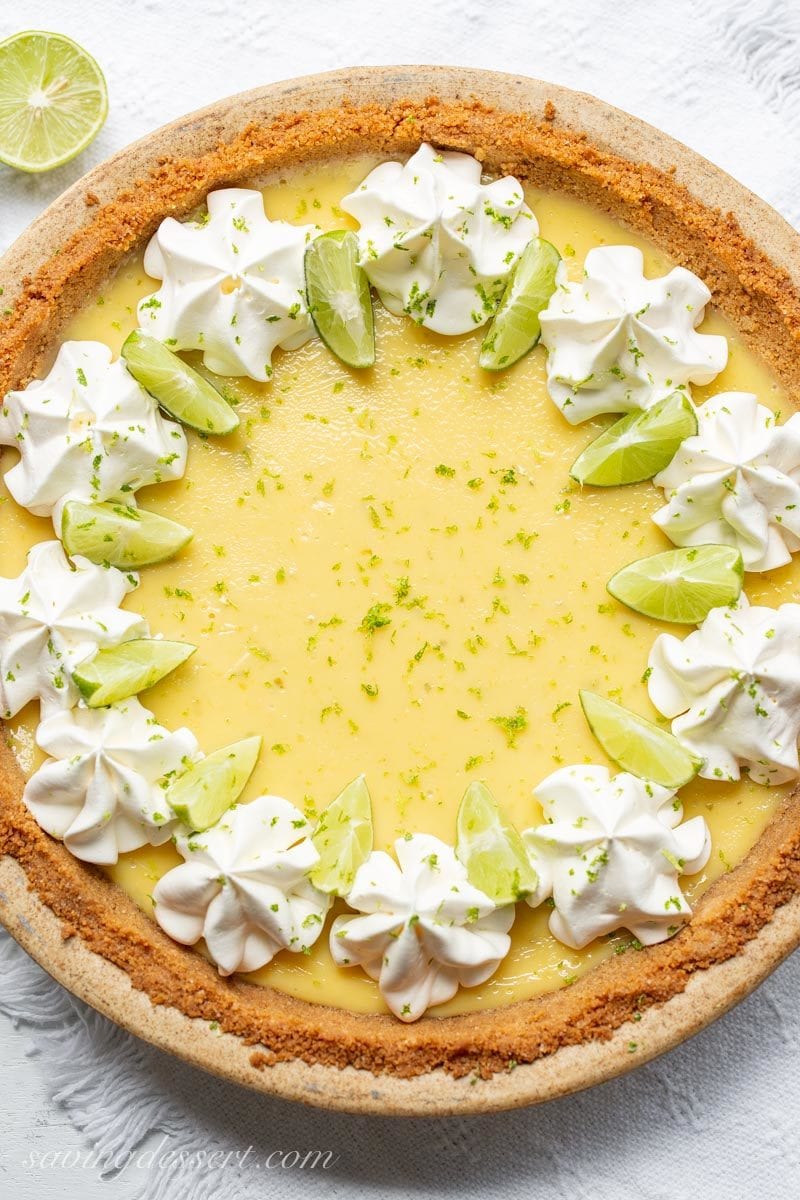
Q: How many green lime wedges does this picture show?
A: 11